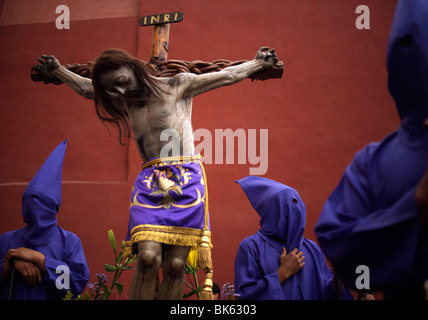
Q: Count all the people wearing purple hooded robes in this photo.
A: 3